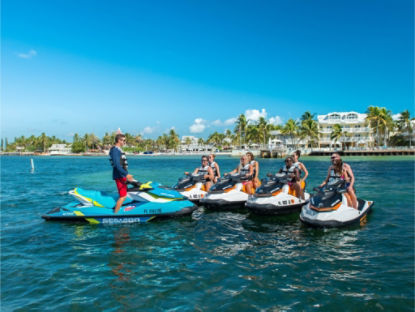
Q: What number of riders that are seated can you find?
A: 8